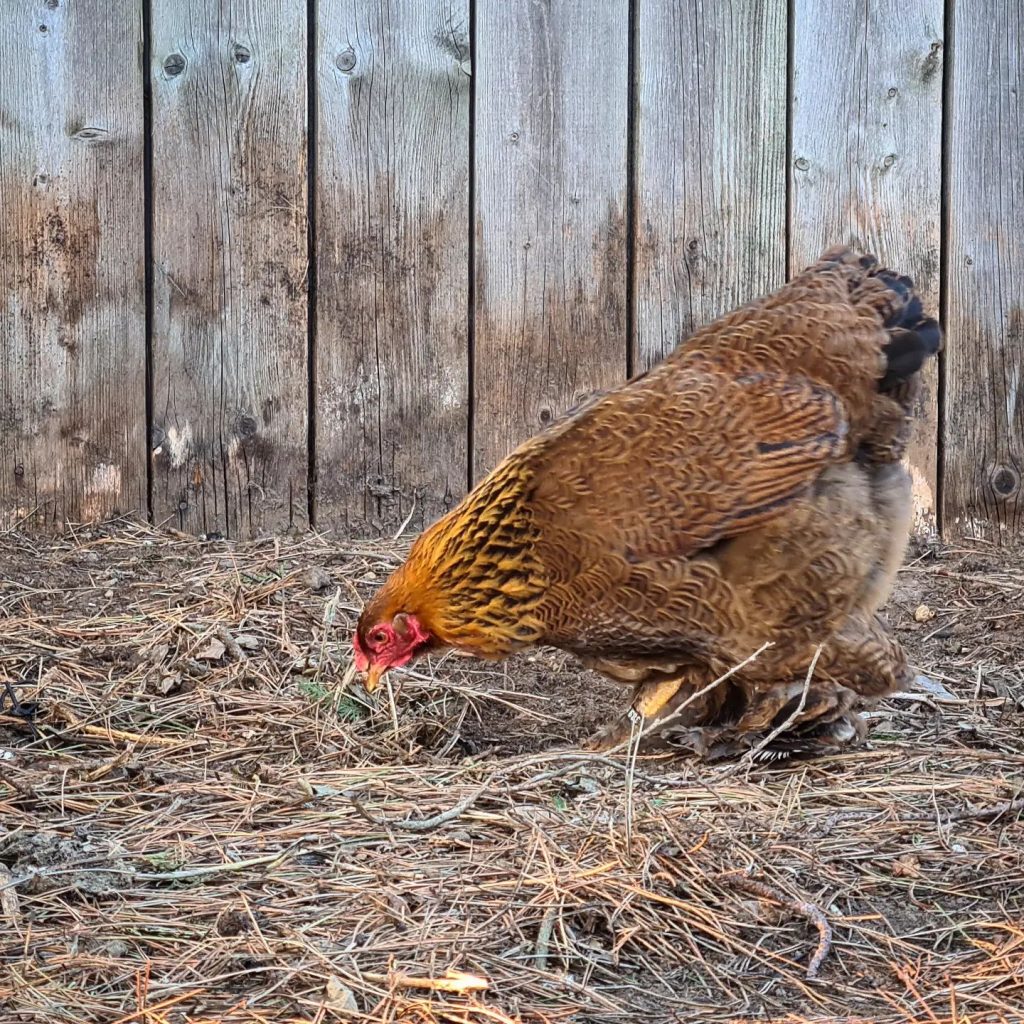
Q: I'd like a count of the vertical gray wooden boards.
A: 7